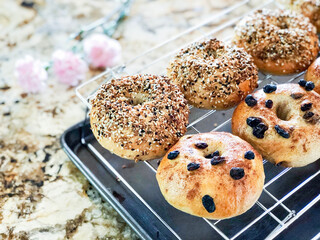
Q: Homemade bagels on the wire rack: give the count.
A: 7